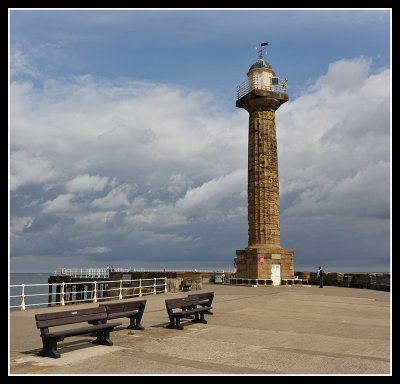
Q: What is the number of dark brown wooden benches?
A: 4